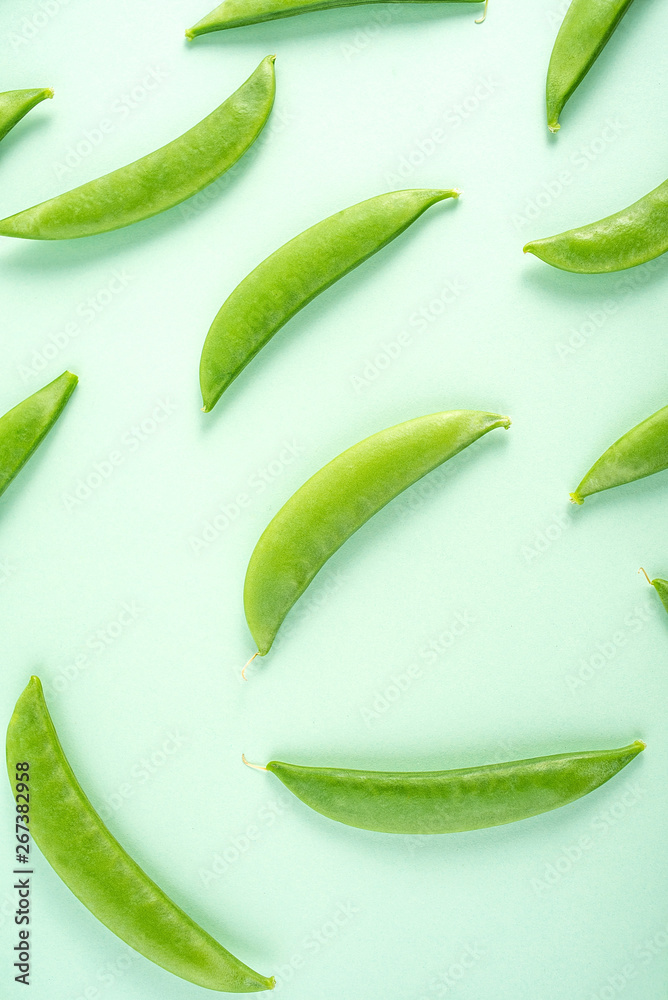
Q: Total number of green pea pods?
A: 12